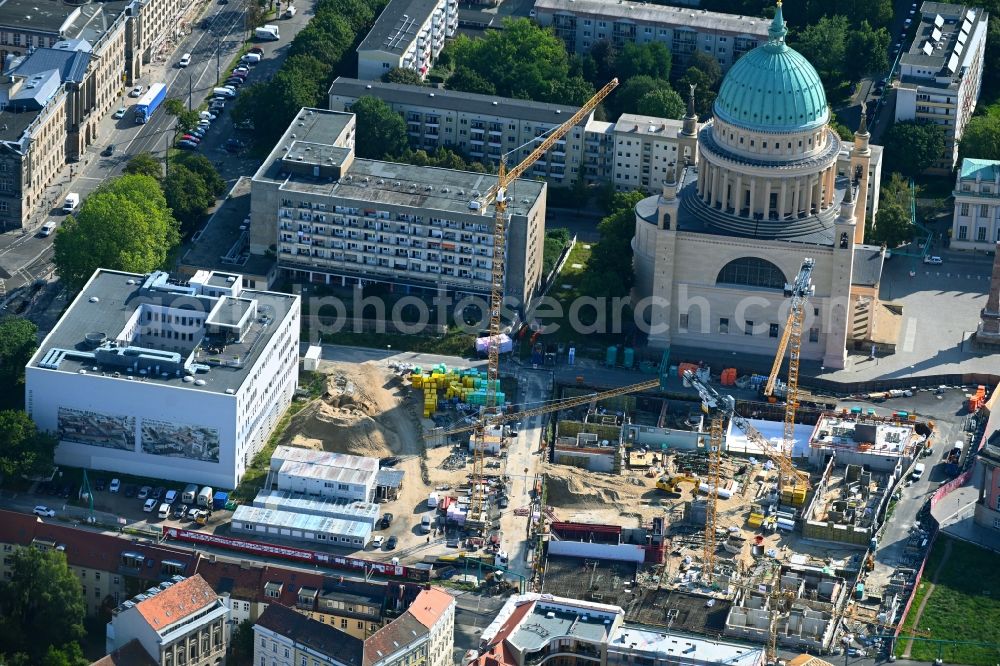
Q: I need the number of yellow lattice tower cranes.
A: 5